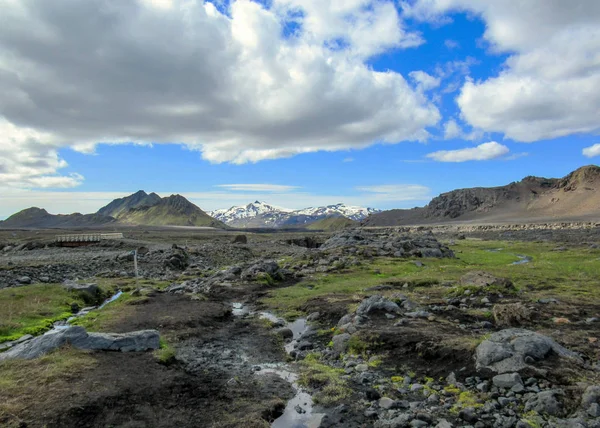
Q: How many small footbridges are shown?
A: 1